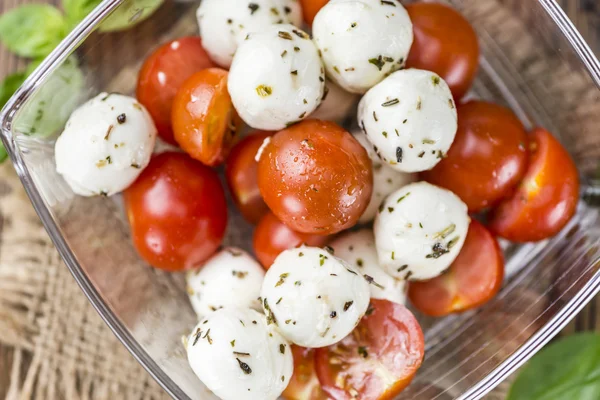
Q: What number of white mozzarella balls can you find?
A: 12